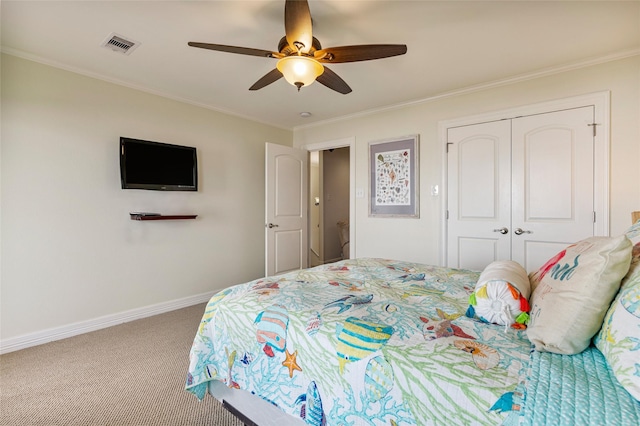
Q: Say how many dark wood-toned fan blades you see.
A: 5